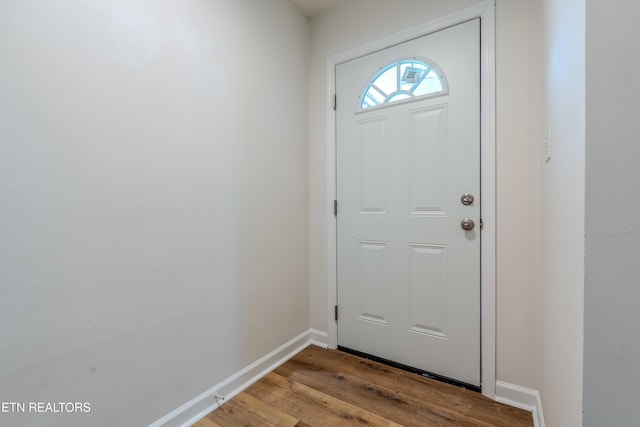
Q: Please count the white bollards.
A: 0